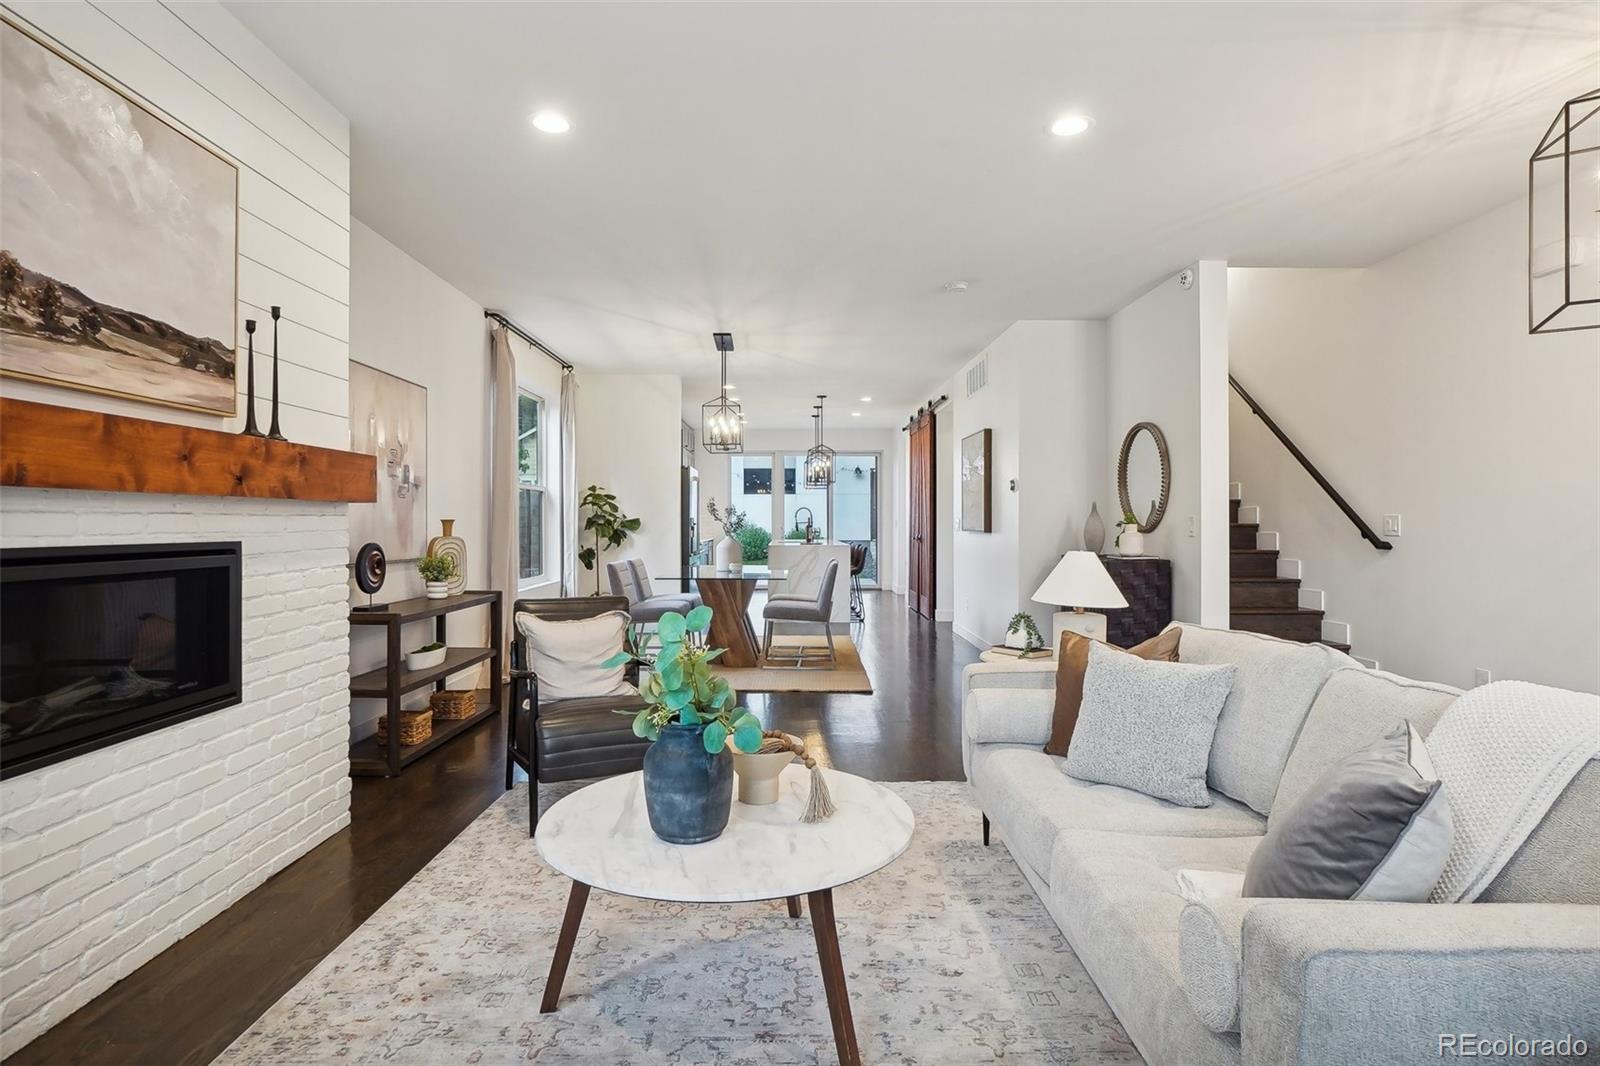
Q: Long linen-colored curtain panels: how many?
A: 2